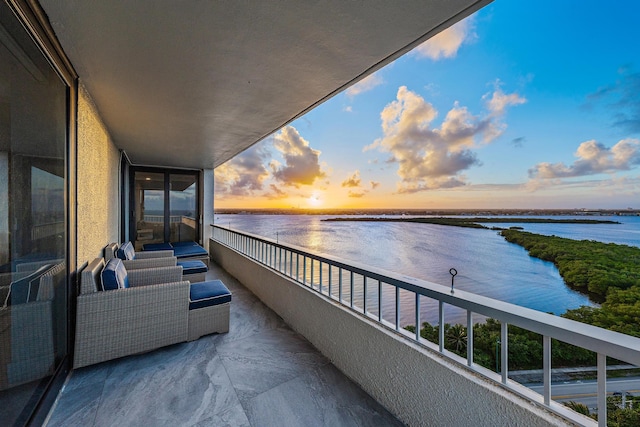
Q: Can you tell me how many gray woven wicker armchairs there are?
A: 2